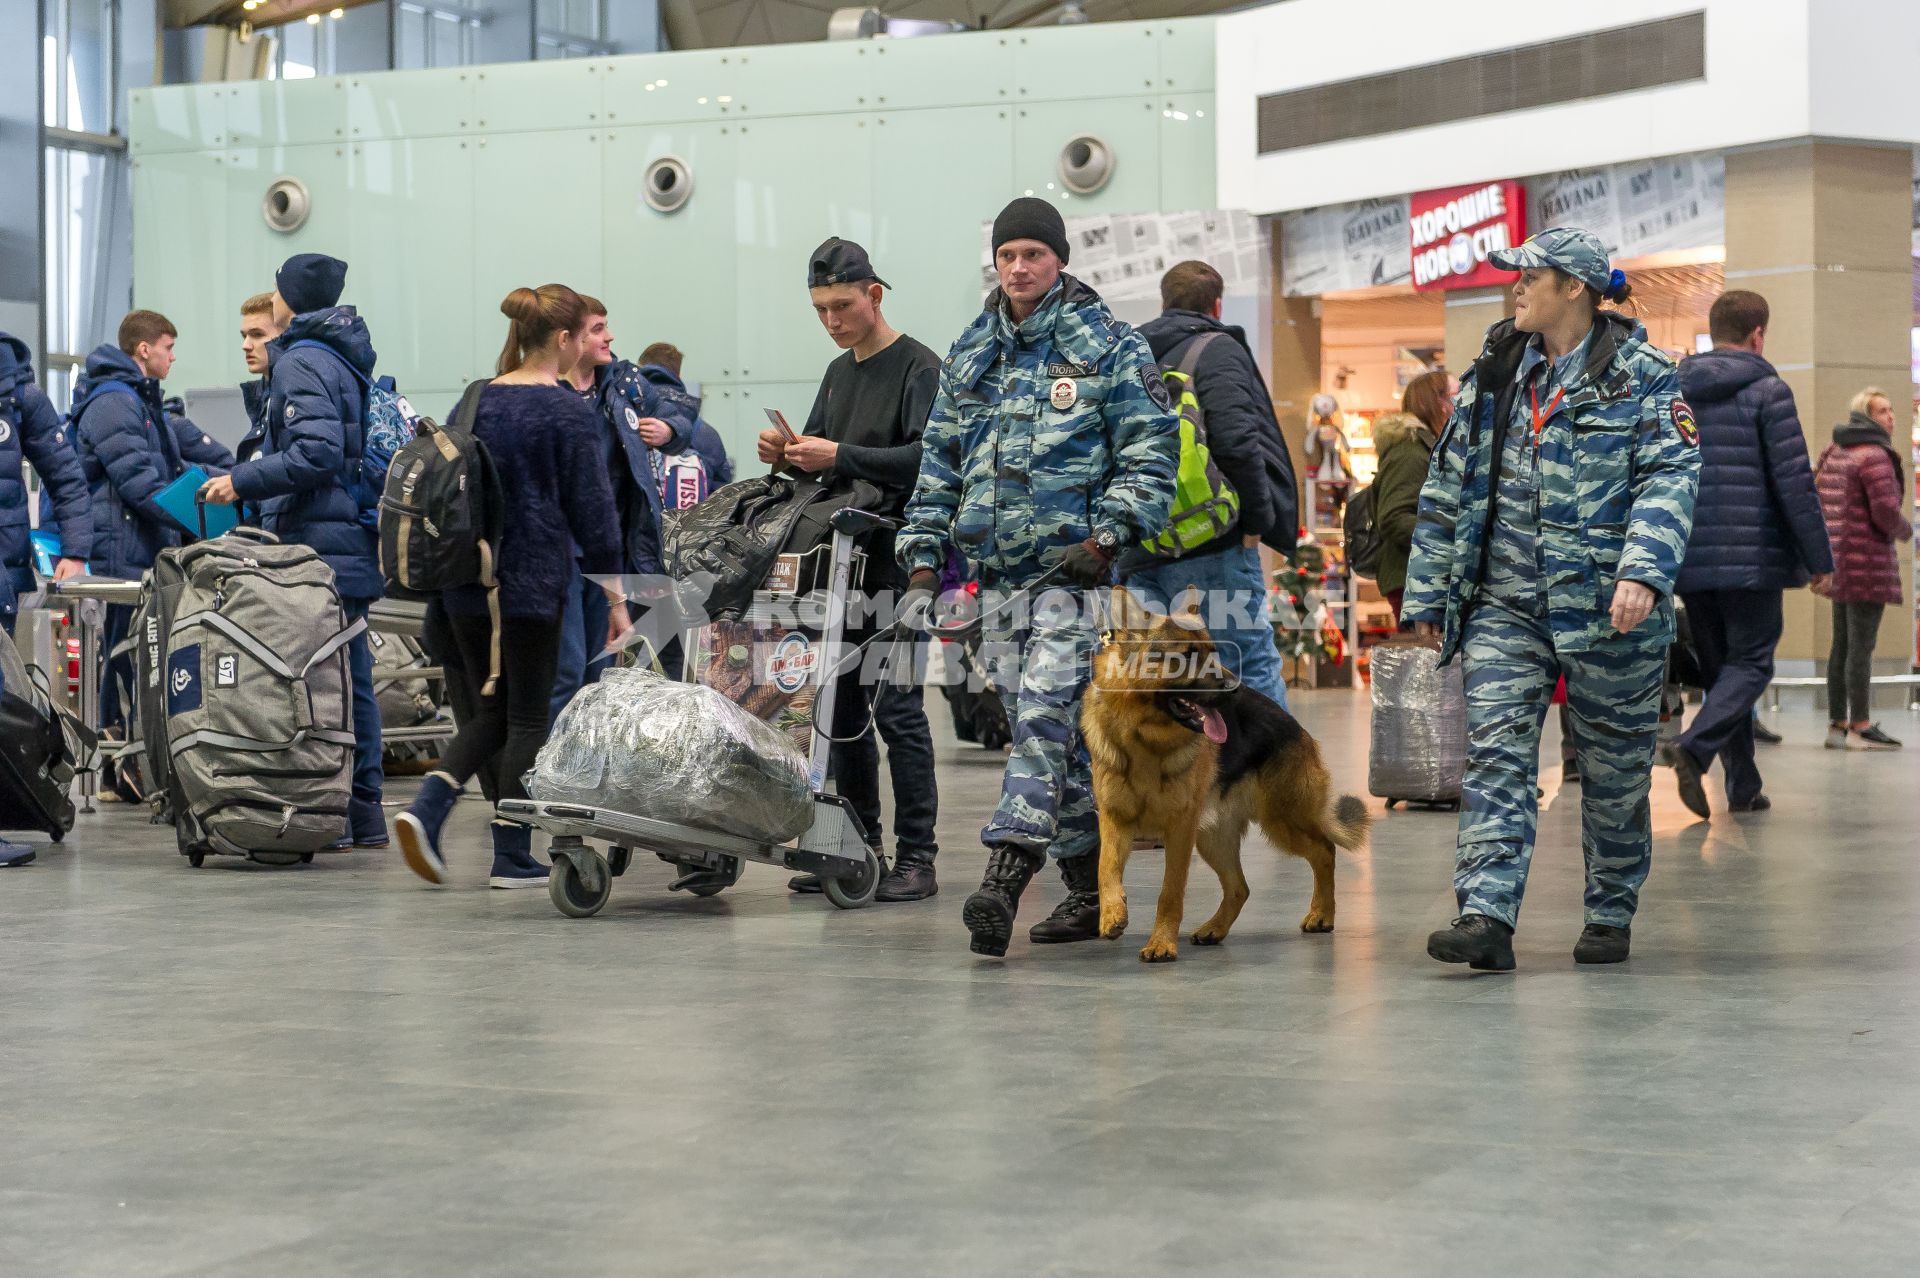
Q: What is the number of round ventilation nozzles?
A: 3